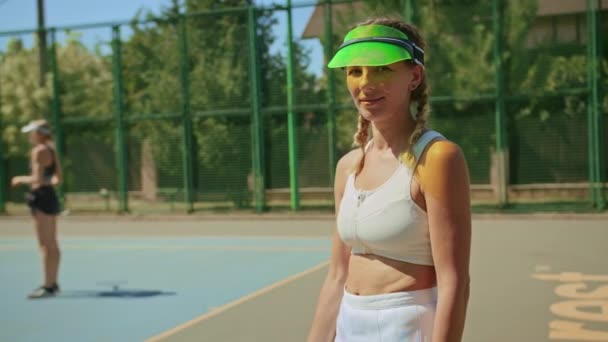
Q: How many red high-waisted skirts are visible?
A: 0